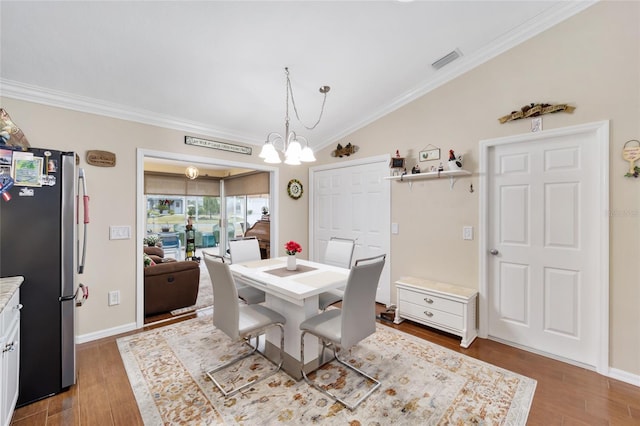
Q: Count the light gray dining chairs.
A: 4